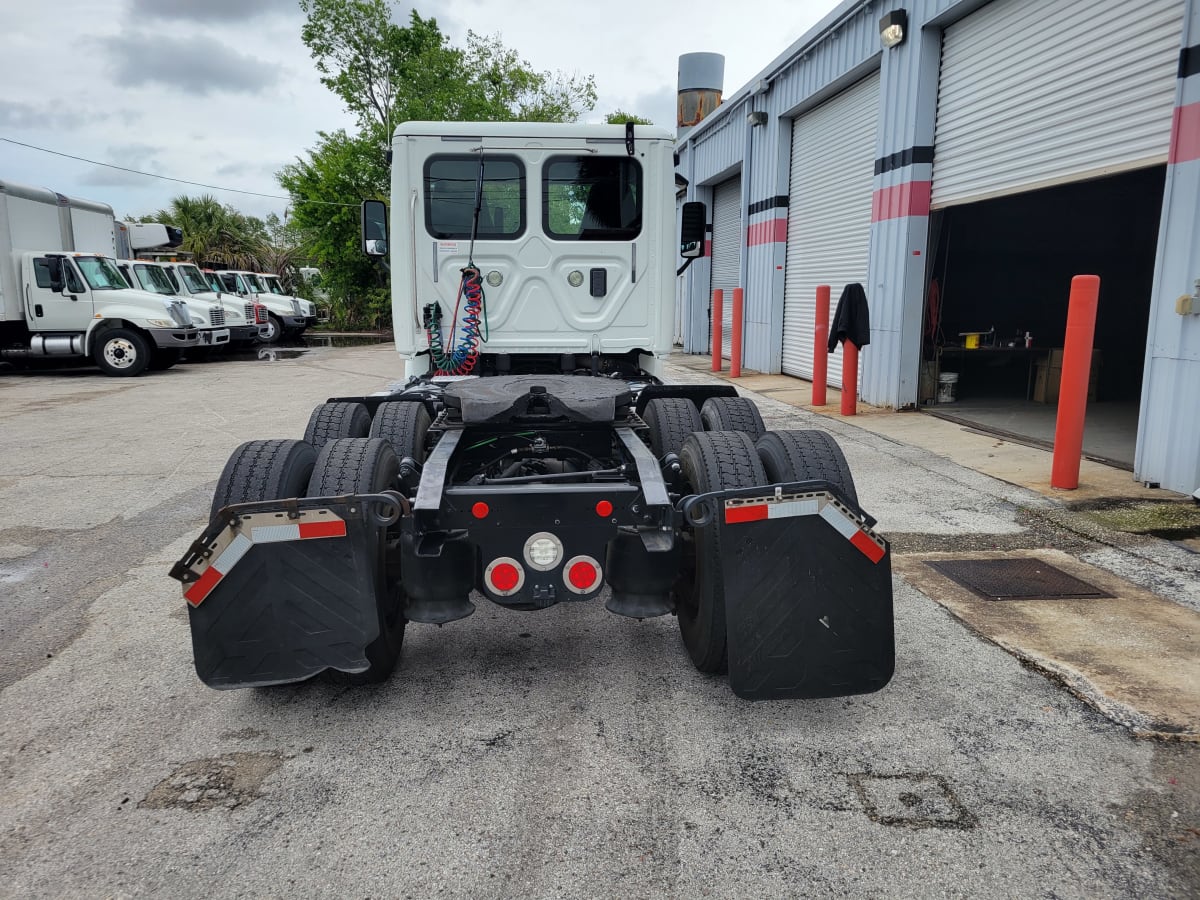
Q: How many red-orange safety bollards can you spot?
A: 5